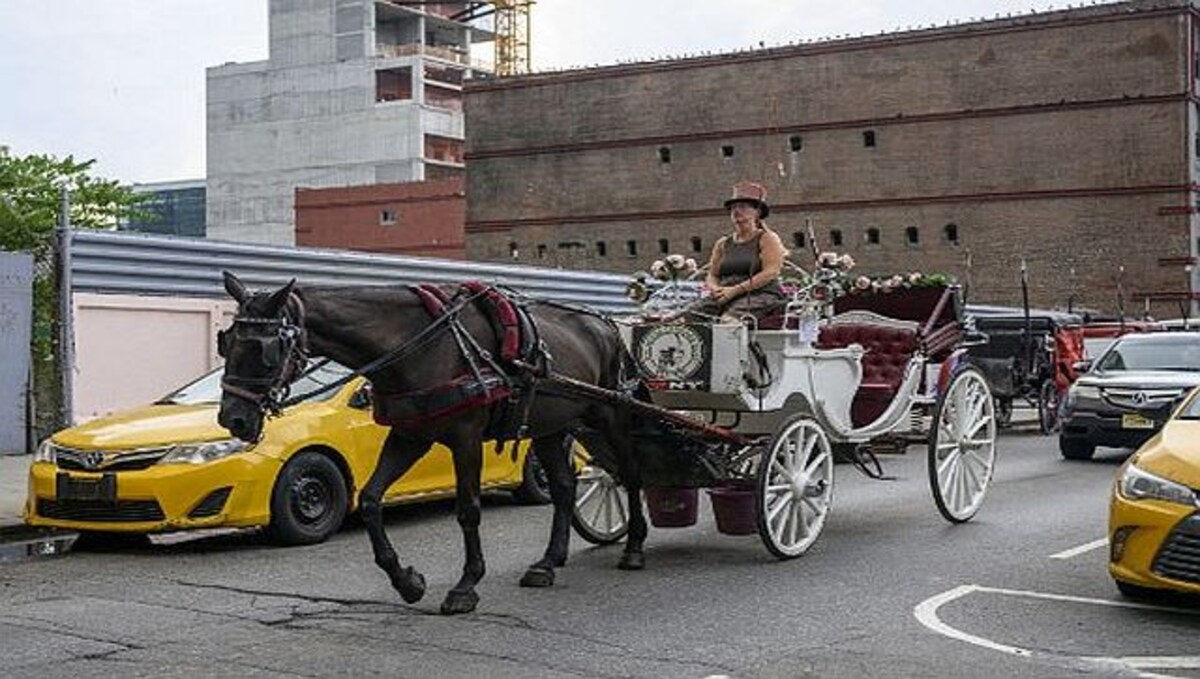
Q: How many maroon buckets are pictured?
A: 2